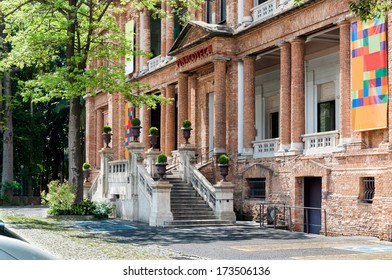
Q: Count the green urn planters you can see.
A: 7